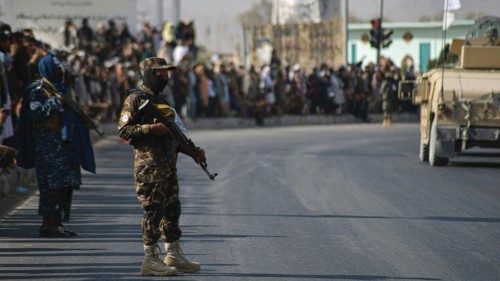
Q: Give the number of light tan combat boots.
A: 2